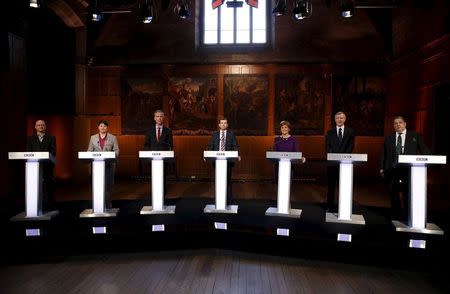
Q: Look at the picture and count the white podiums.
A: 7